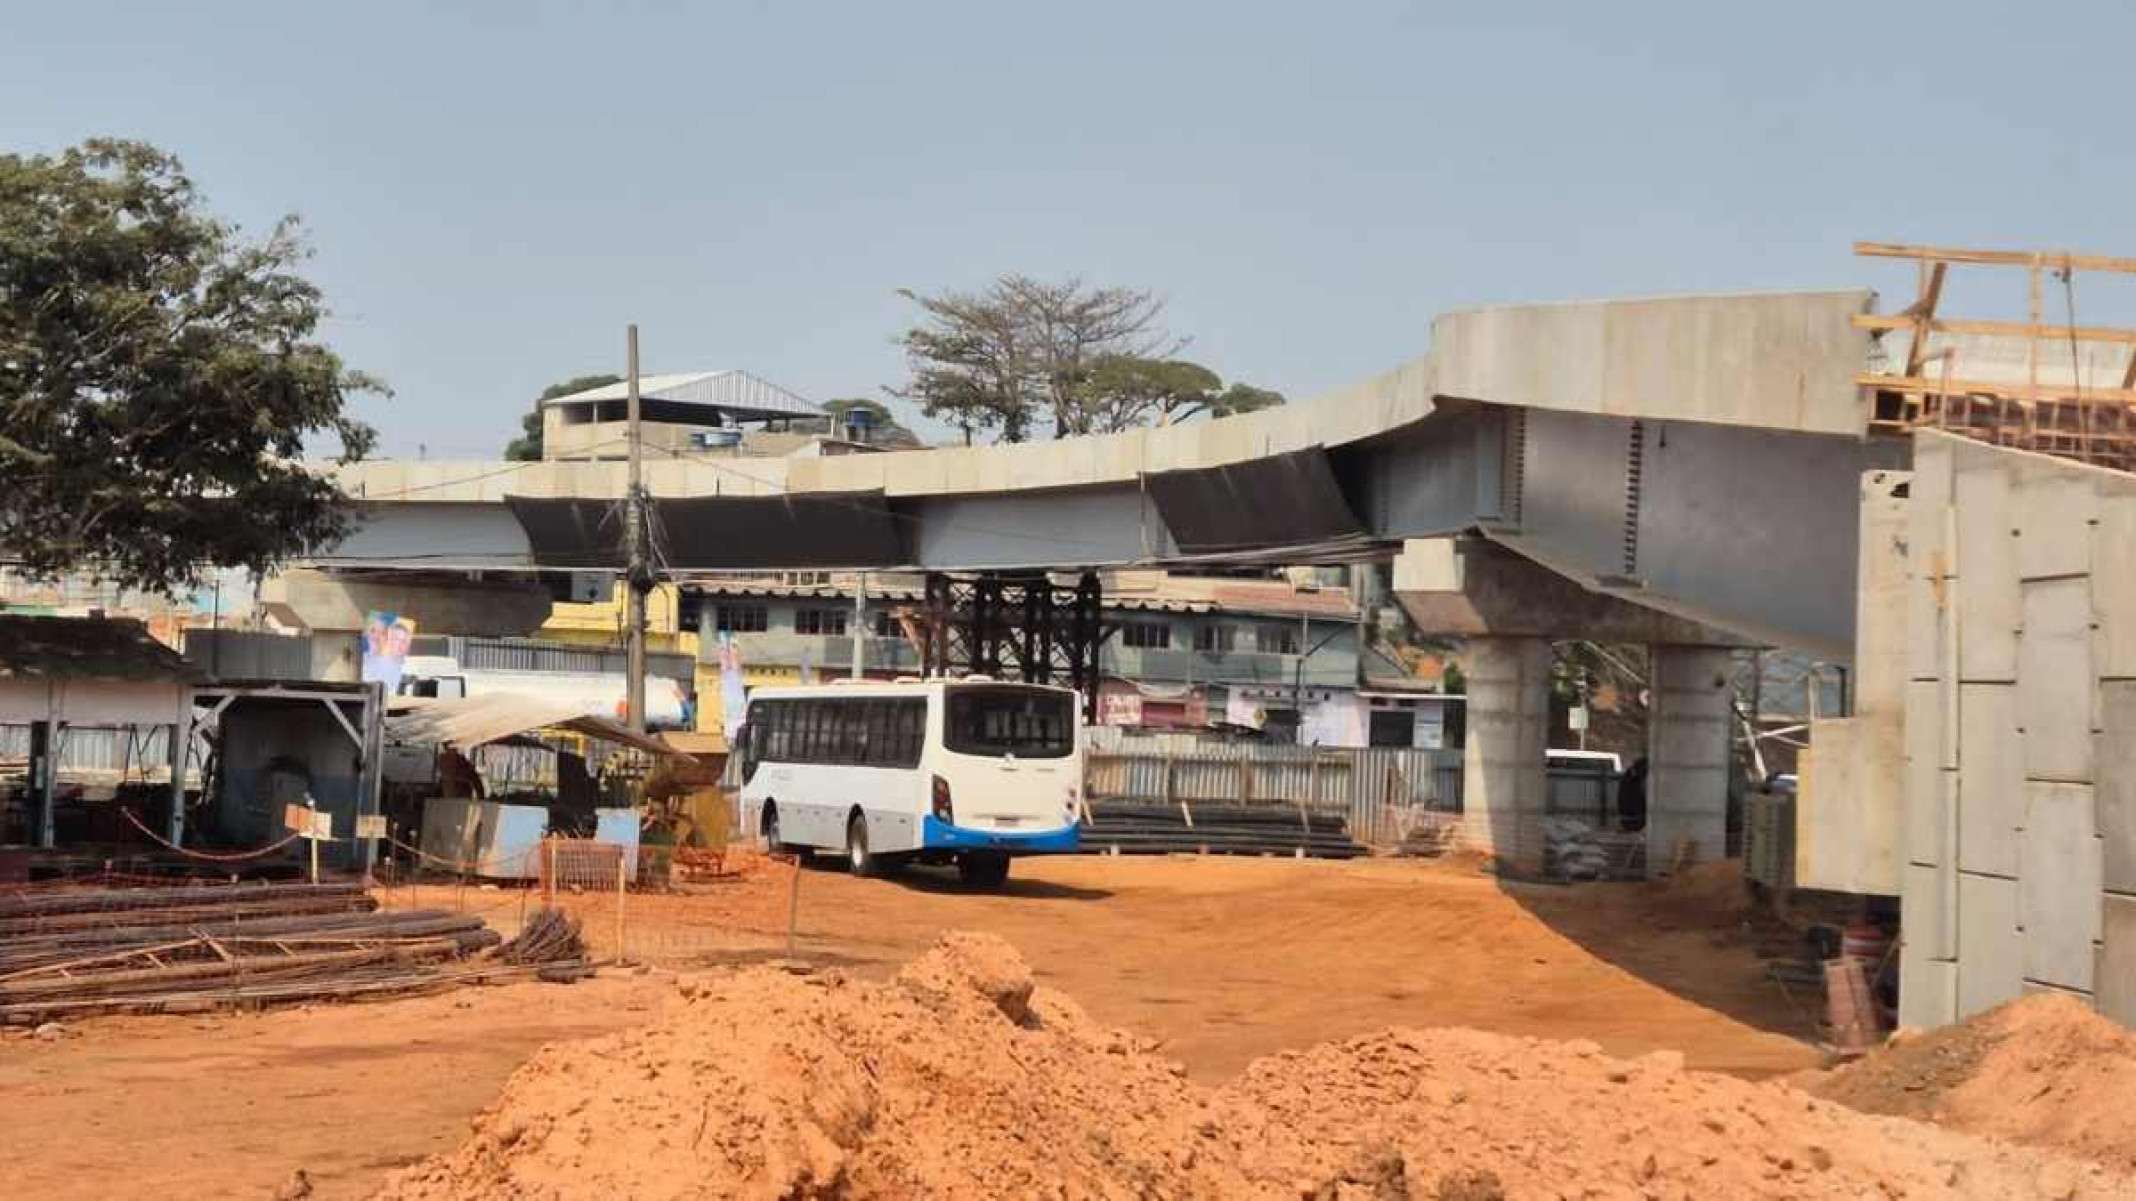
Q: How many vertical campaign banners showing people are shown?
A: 2